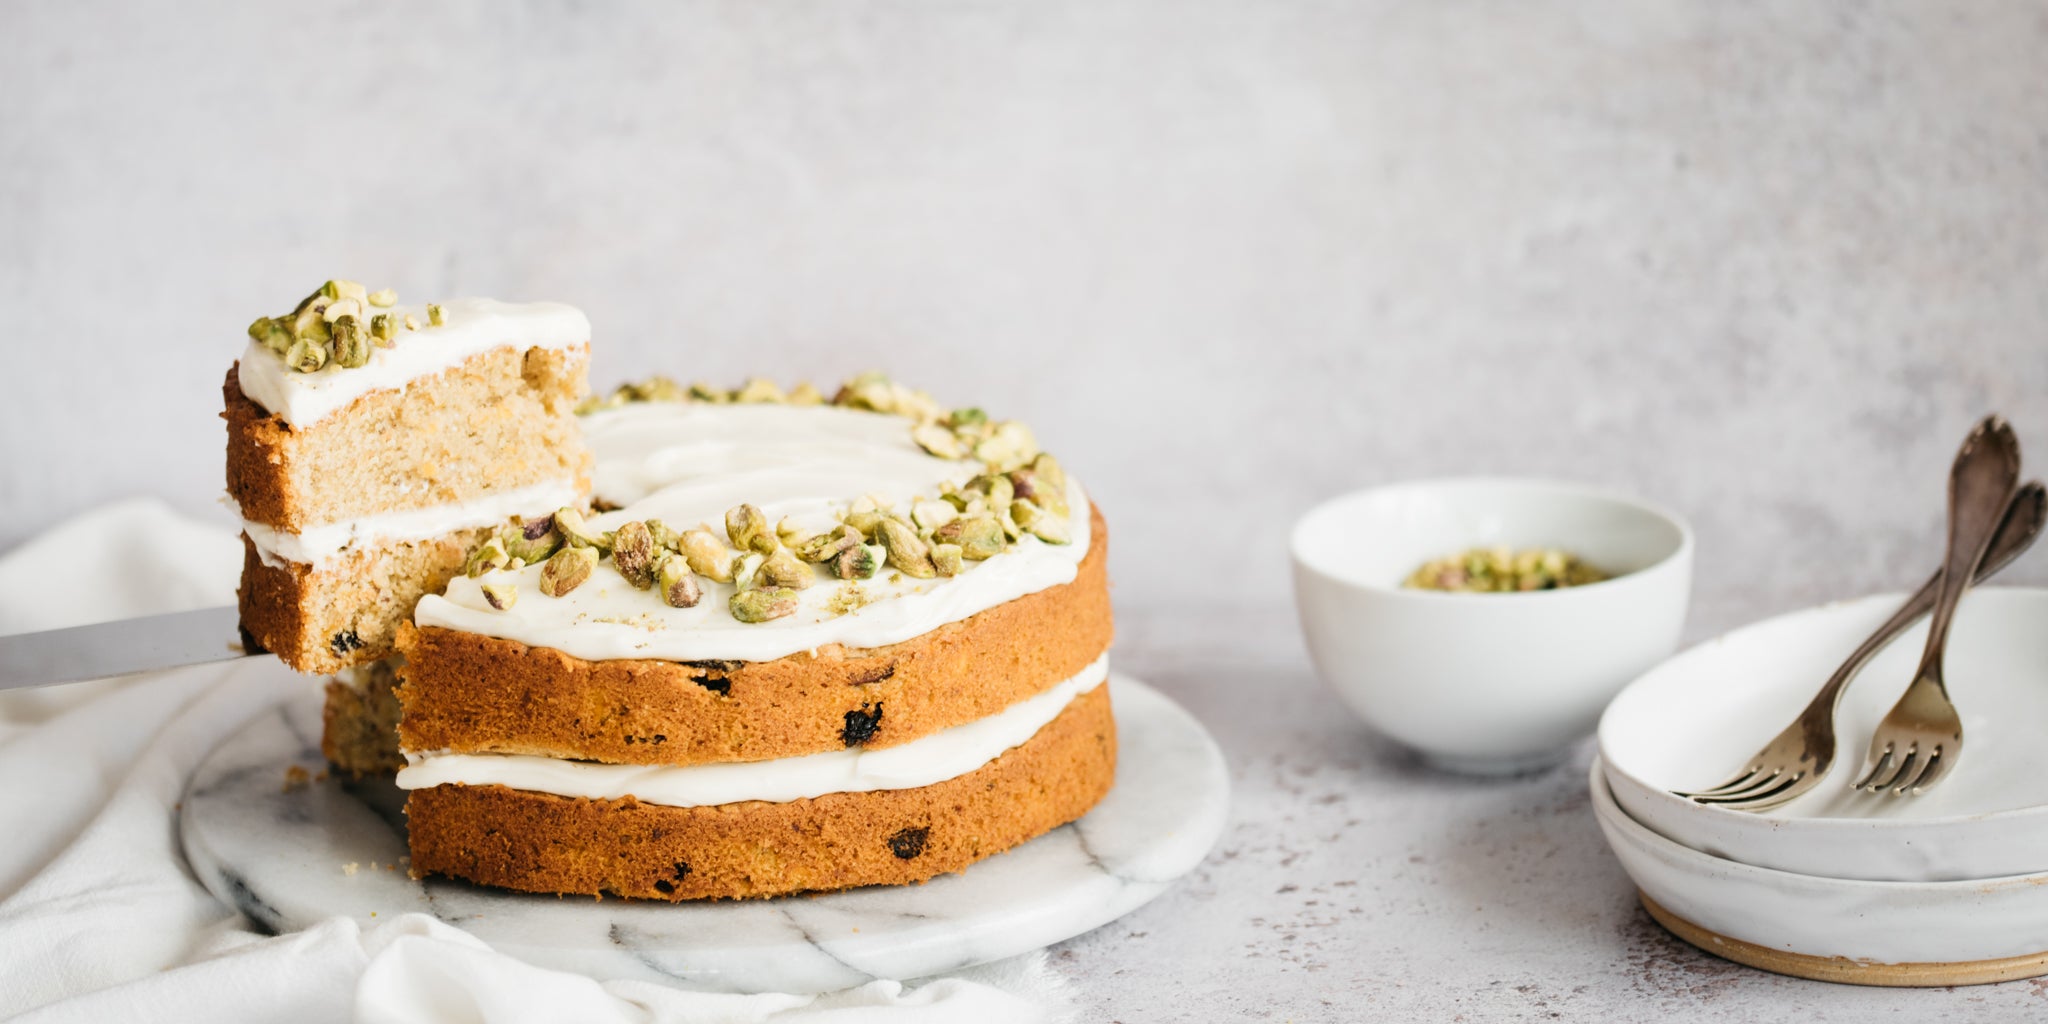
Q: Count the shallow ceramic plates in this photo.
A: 2